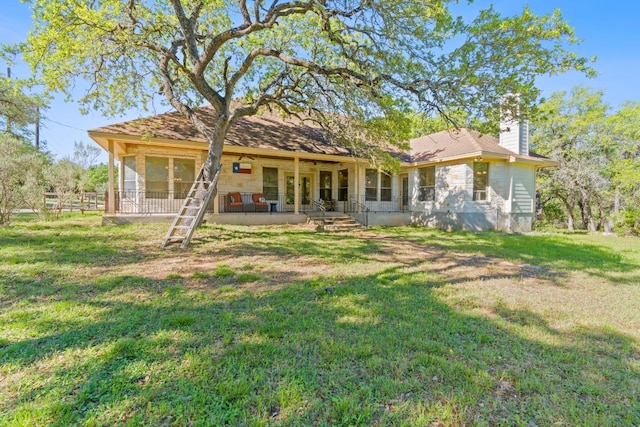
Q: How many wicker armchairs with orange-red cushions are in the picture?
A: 2